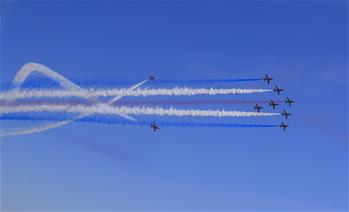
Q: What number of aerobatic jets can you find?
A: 9